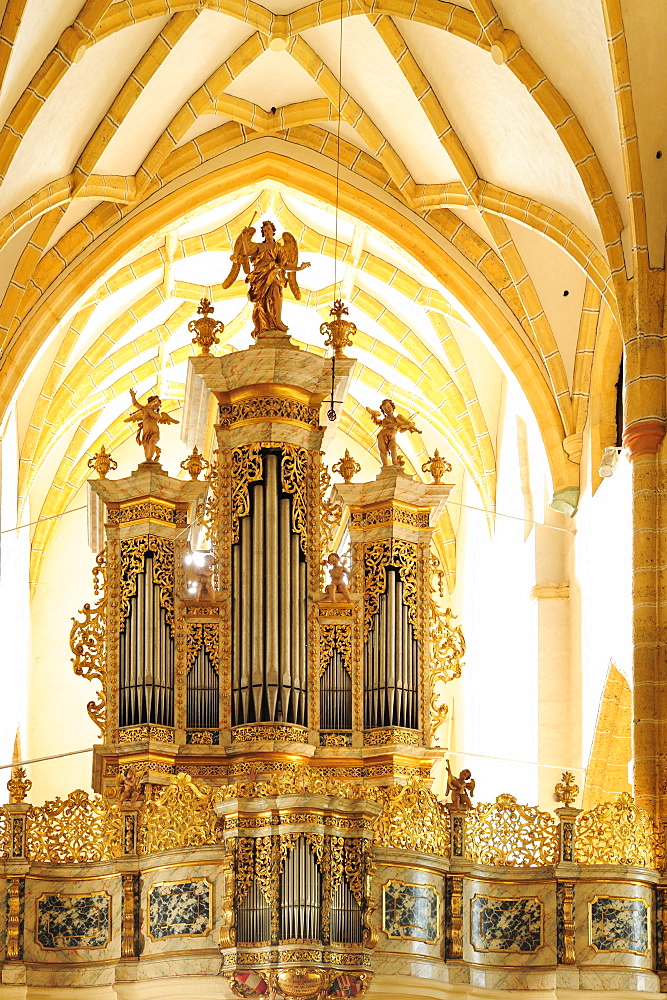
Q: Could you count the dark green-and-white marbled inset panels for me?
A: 5